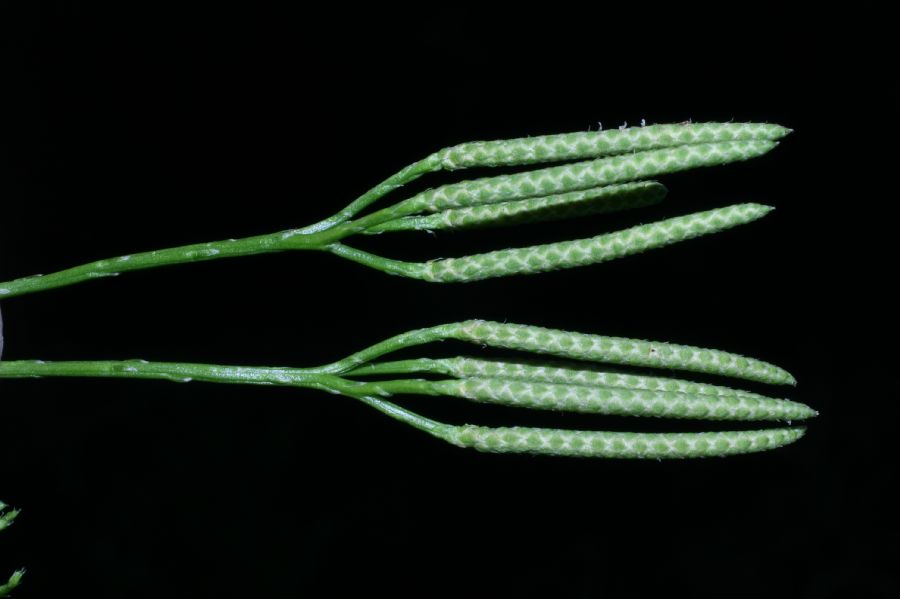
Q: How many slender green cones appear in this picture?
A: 8